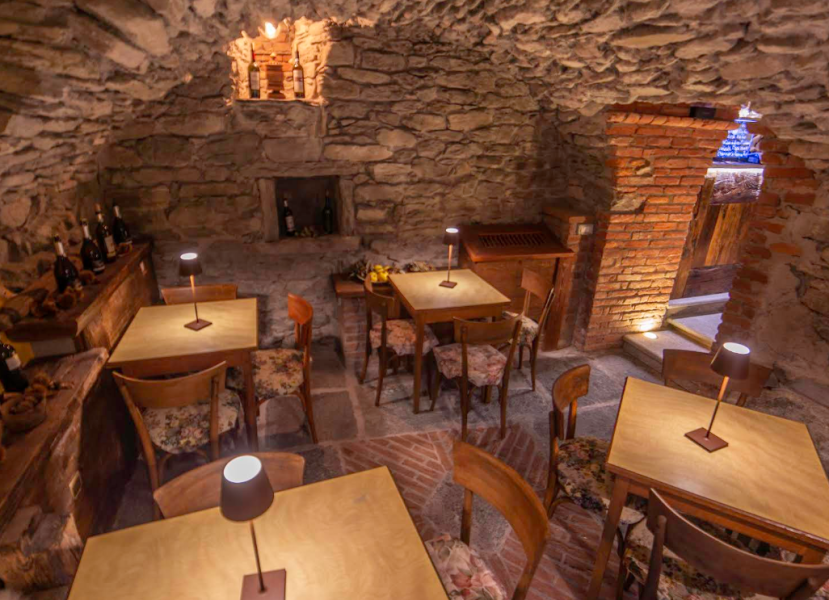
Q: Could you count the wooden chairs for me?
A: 11